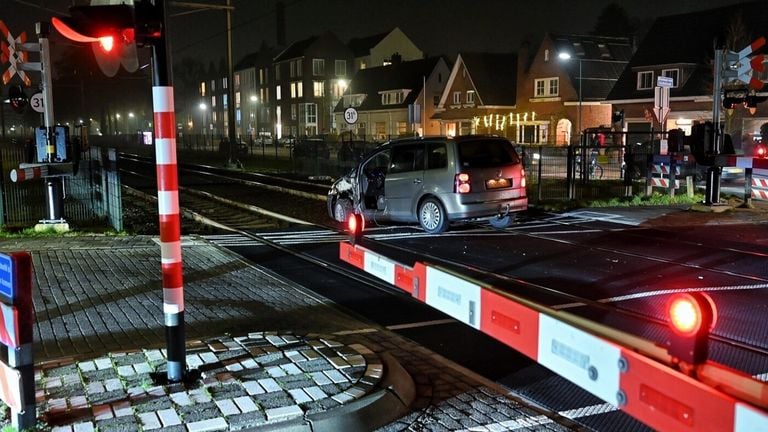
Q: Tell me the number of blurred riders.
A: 1